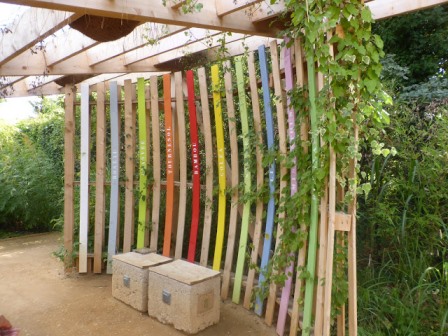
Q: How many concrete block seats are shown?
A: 2